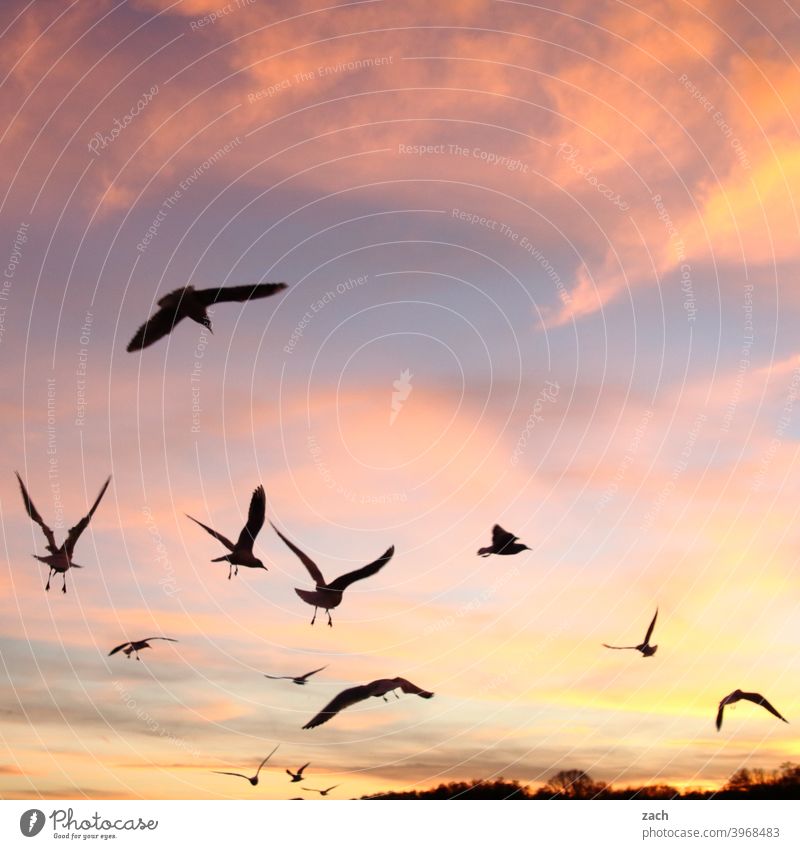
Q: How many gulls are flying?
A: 13